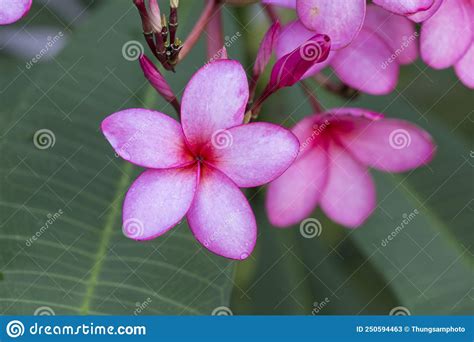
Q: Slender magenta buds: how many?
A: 3